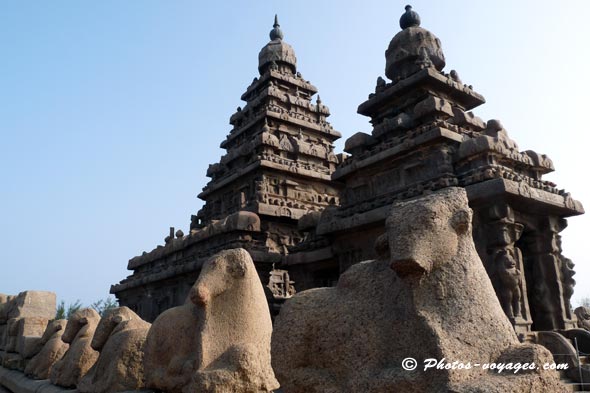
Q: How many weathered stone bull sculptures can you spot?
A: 5